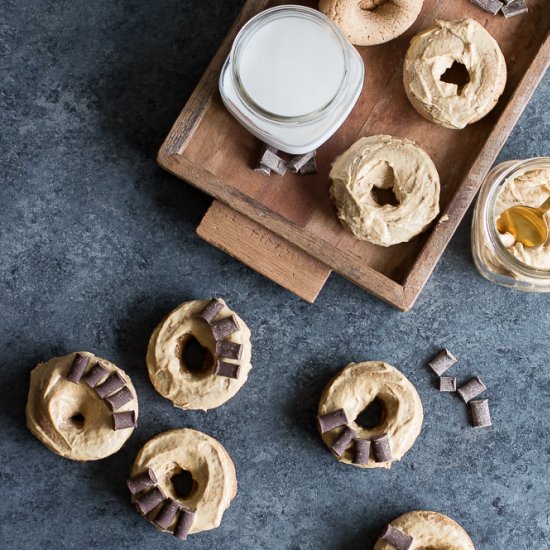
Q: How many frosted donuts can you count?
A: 7